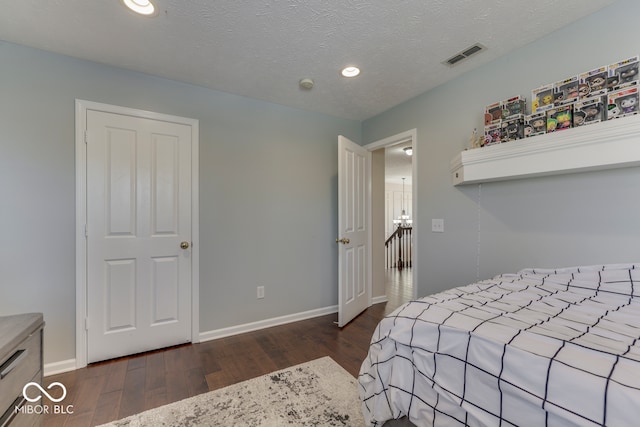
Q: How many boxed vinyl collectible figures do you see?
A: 12